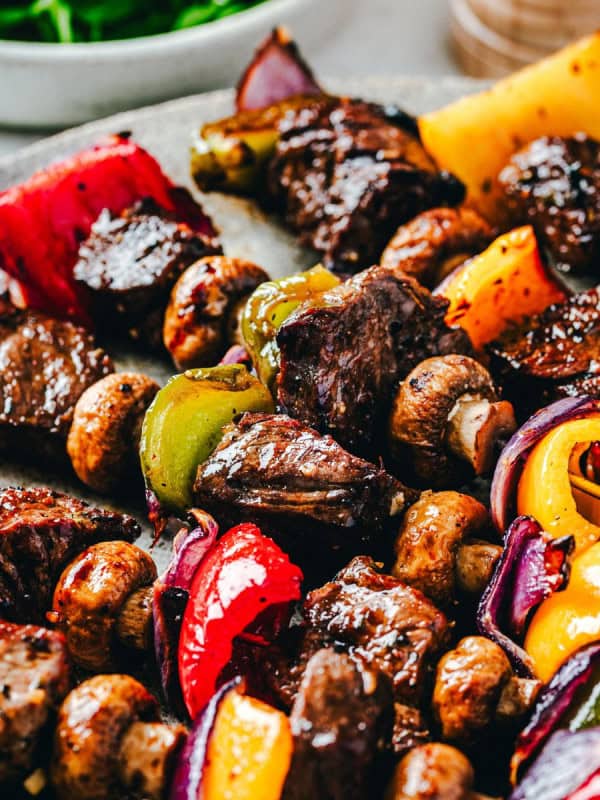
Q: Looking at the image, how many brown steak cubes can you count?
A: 11